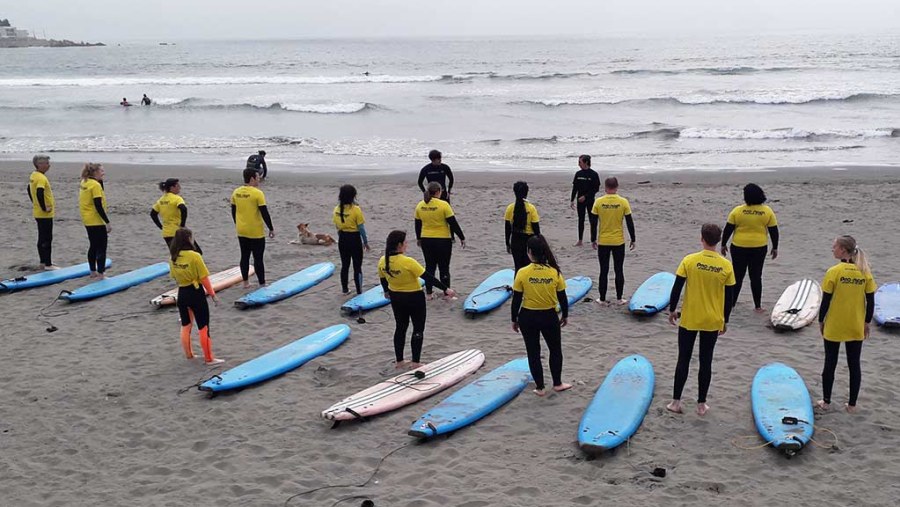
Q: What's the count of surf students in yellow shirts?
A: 14